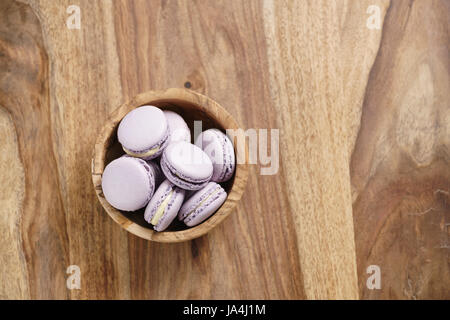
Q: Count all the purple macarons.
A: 7